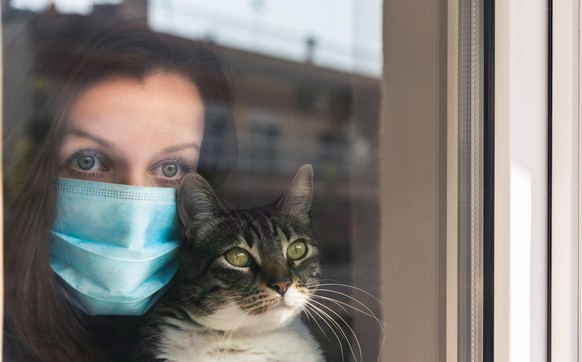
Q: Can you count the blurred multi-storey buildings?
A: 1